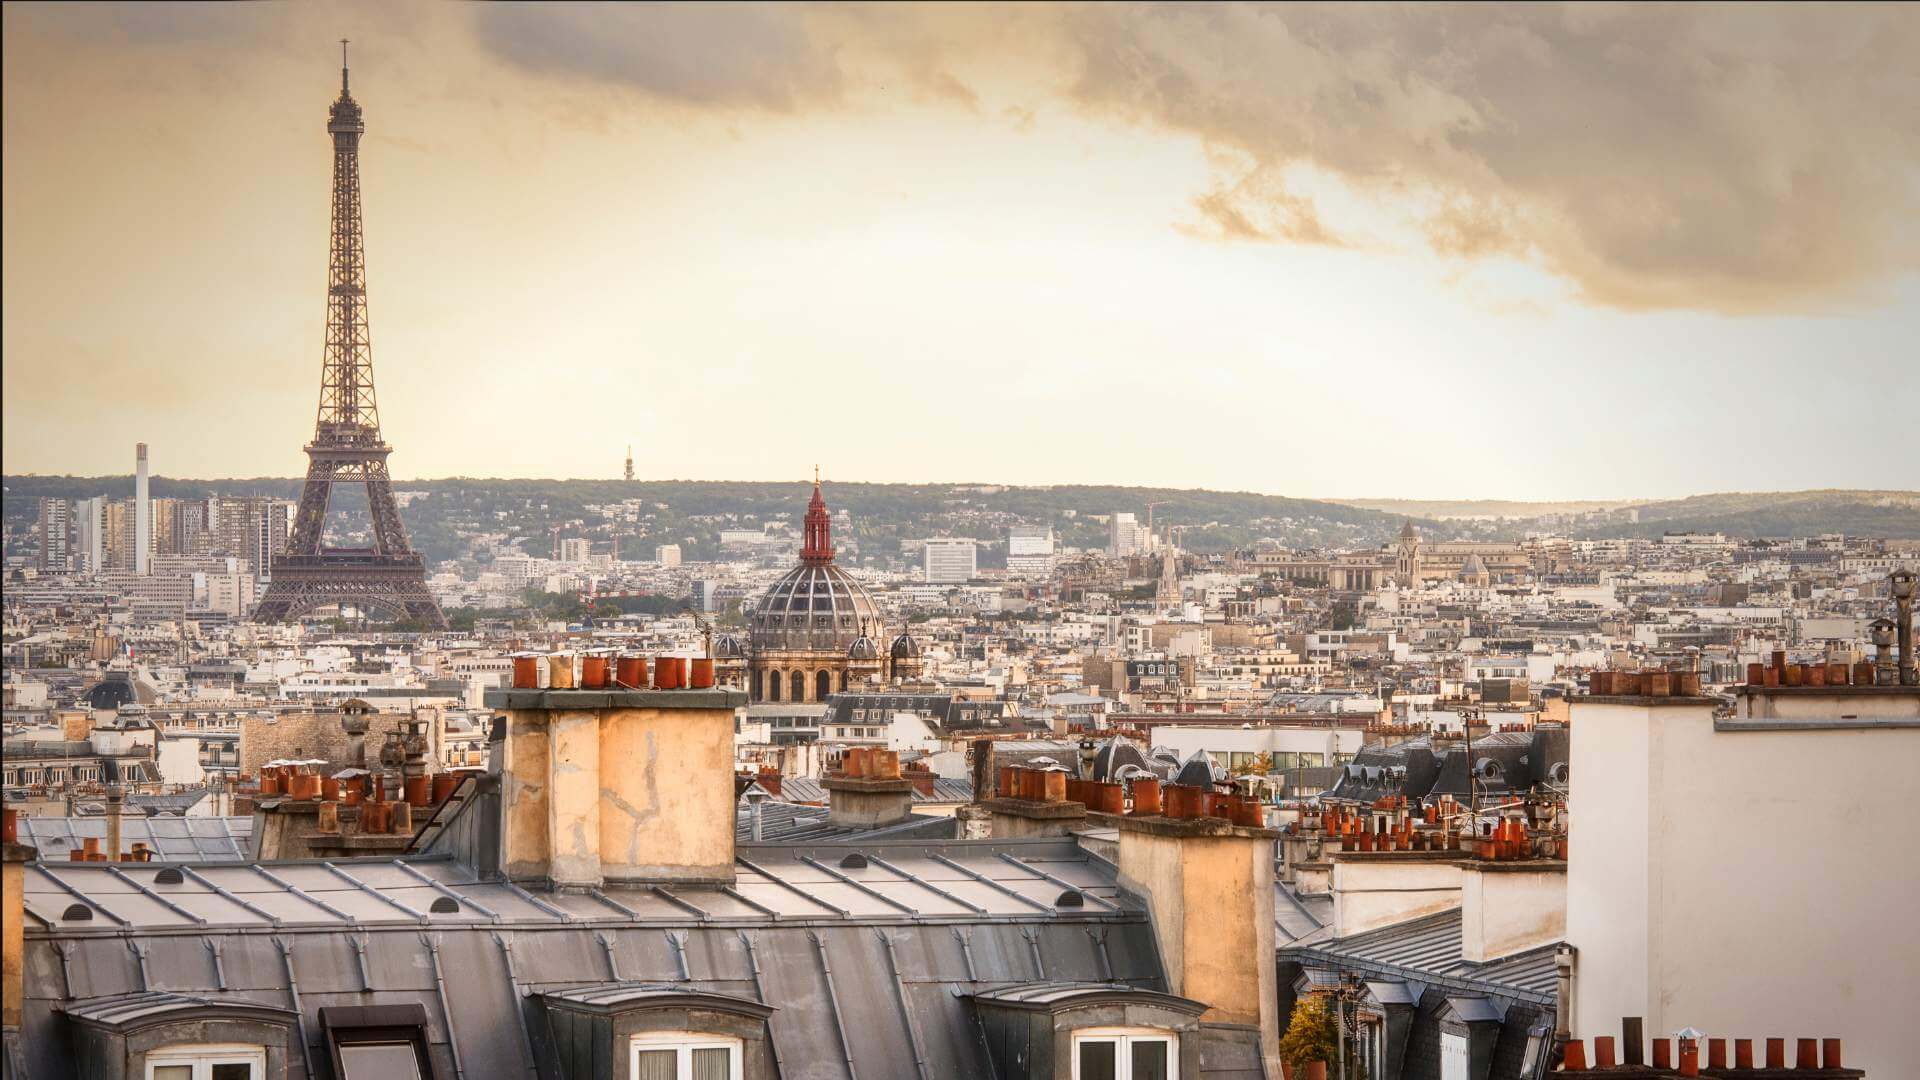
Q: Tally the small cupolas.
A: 3